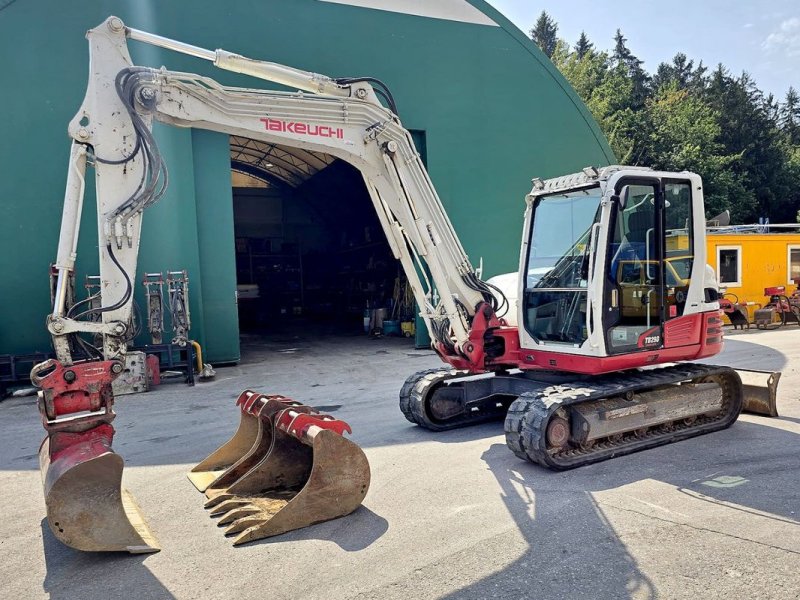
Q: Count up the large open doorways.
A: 1